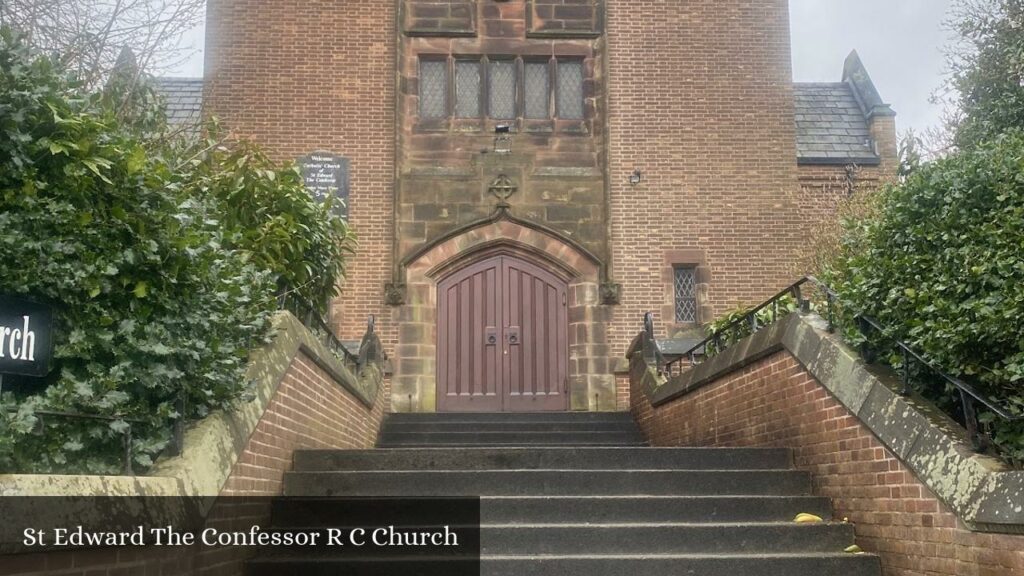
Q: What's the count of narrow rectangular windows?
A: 6